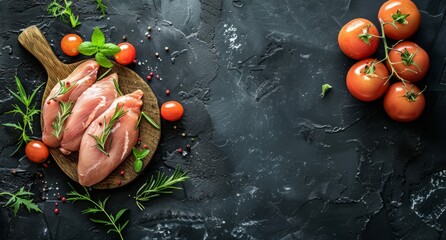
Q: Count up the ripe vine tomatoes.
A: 5